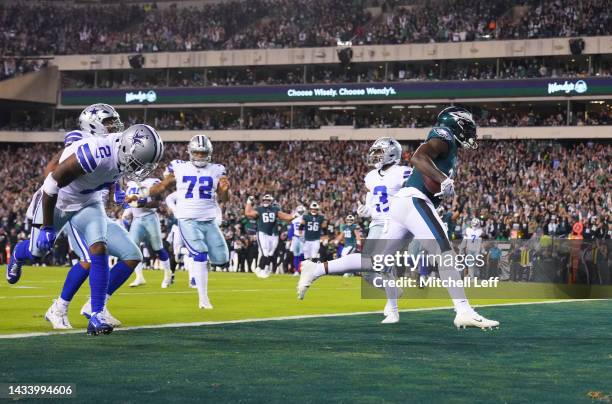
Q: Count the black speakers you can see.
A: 3